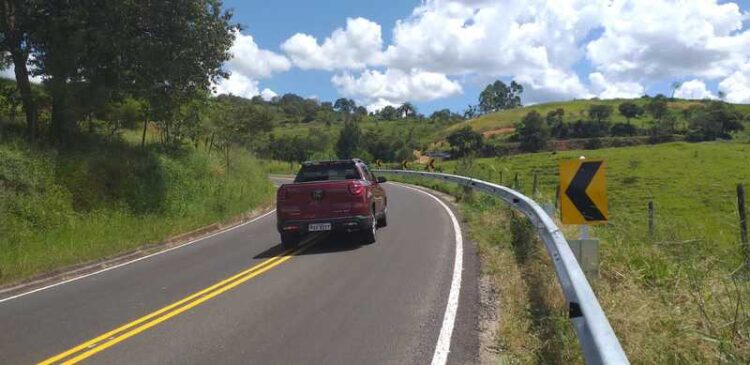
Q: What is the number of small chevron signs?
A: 3